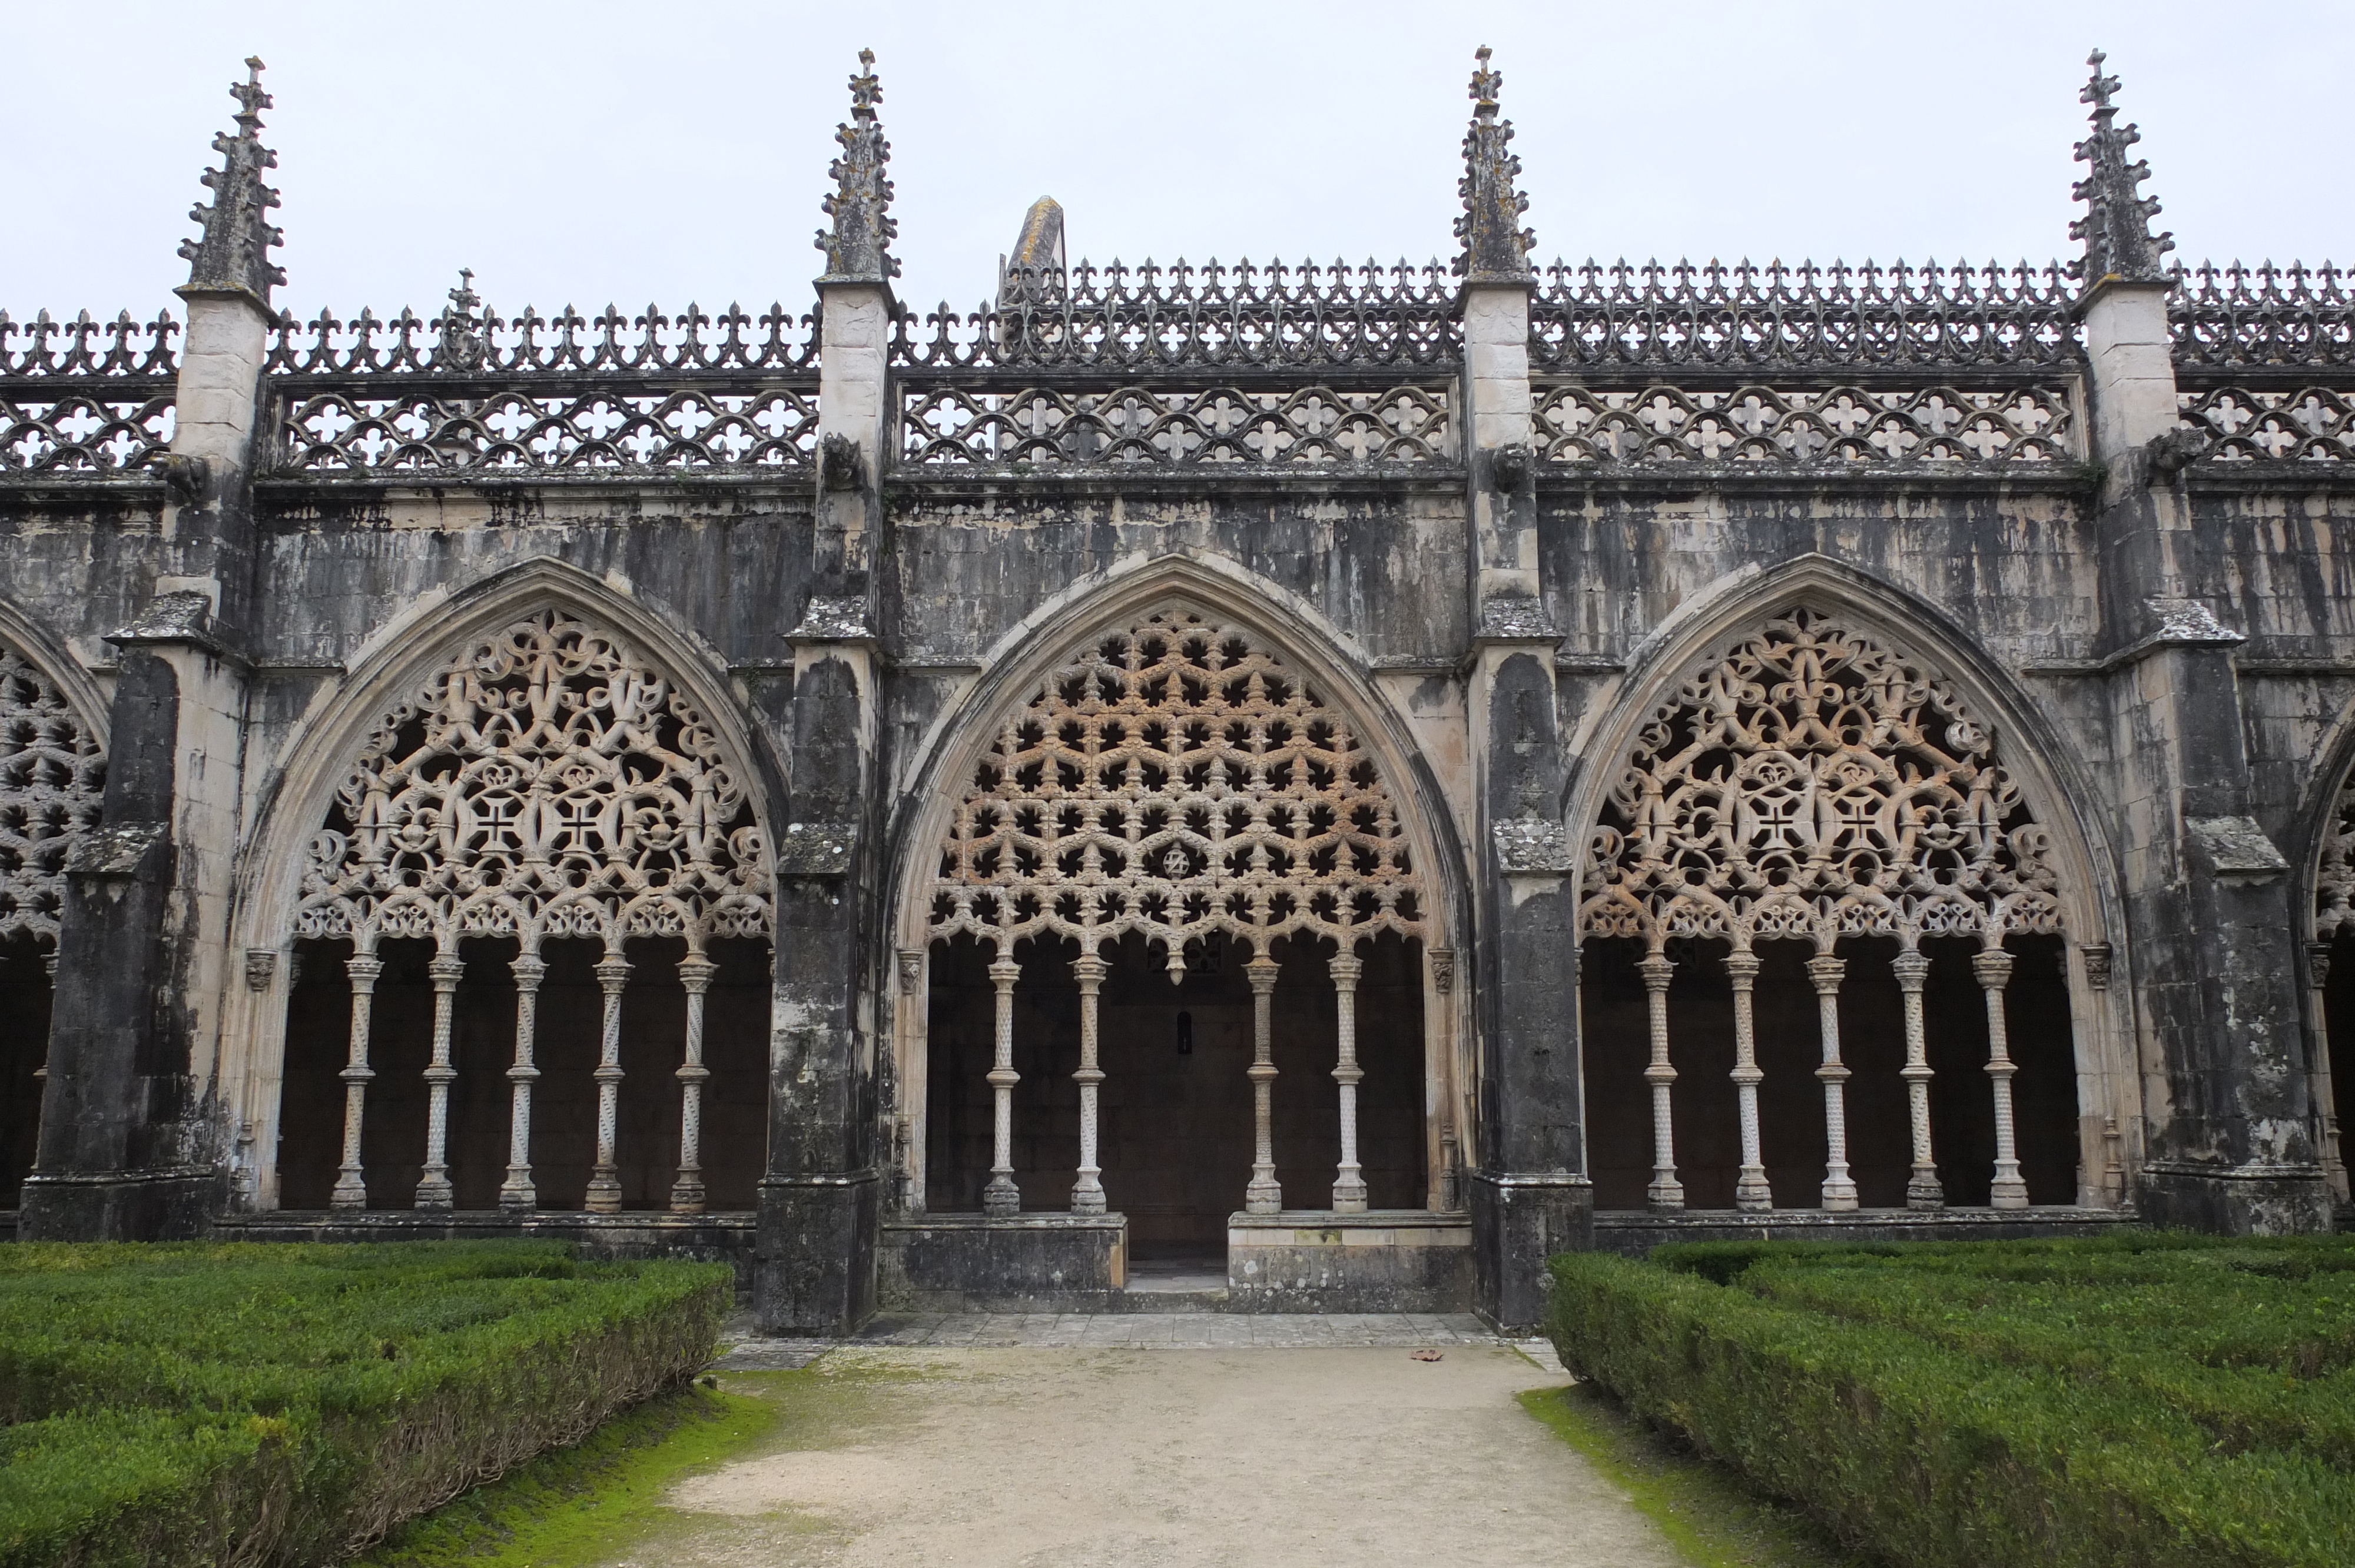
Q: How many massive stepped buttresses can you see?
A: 4